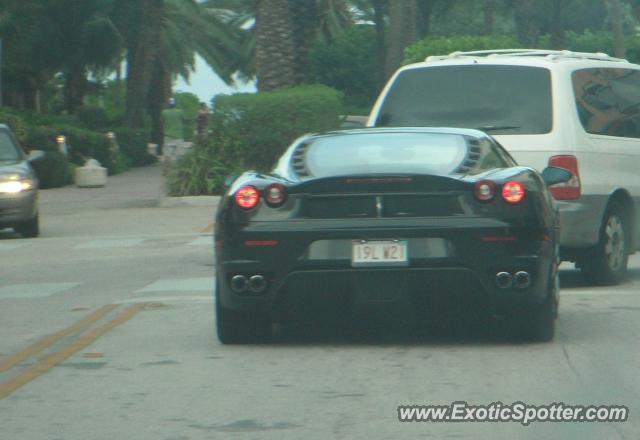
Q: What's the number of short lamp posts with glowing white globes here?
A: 2